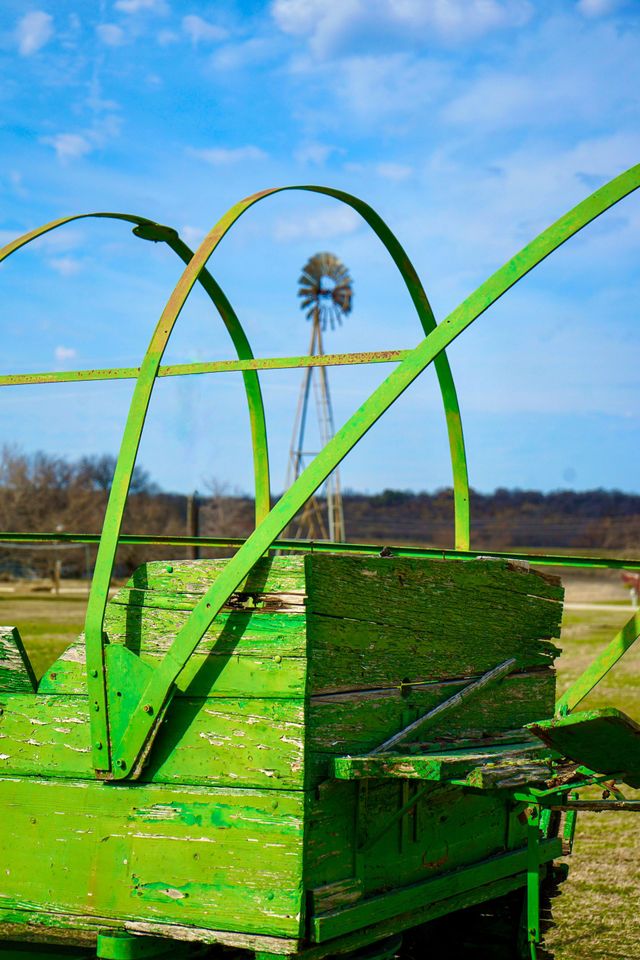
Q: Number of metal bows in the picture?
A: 3